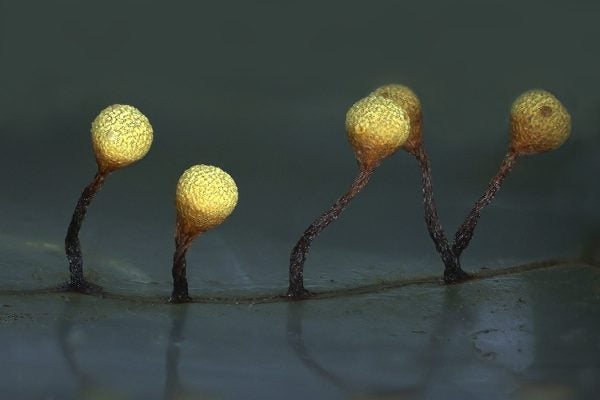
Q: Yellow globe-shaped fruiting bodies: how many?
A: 5